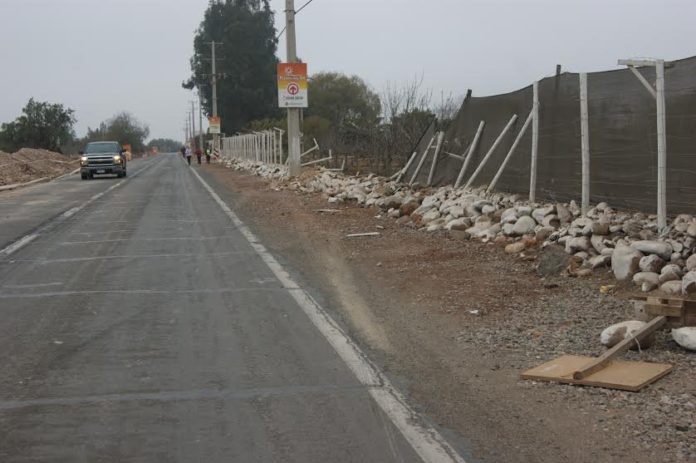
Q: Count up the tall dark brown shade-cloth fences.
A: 1